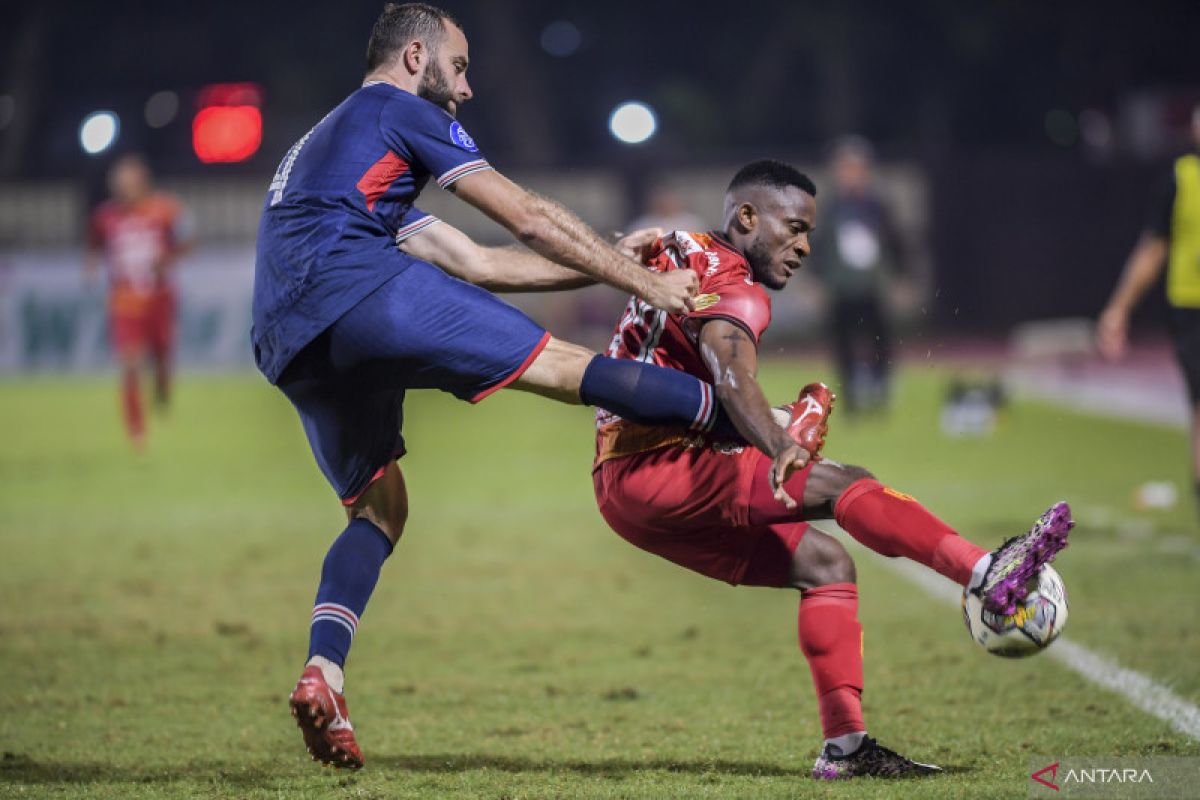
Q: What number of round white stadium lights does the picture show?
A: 2